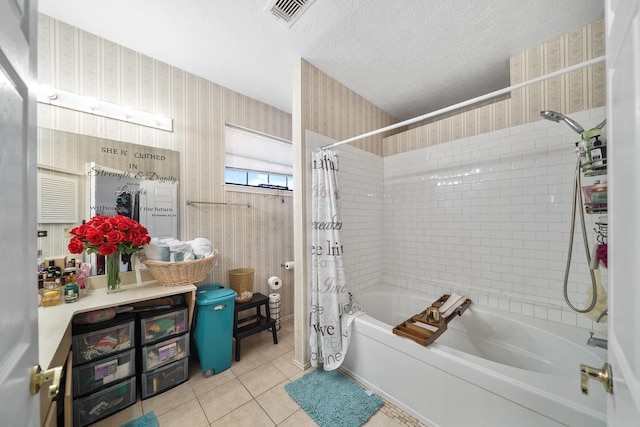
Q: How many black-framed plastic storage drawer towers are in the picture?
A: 2